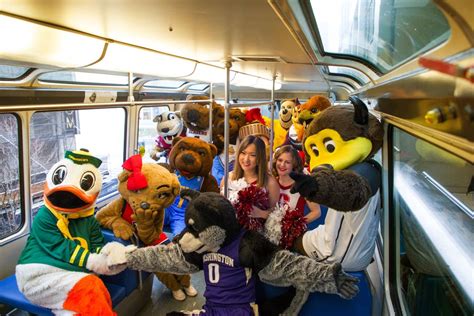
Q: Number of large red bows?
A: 1